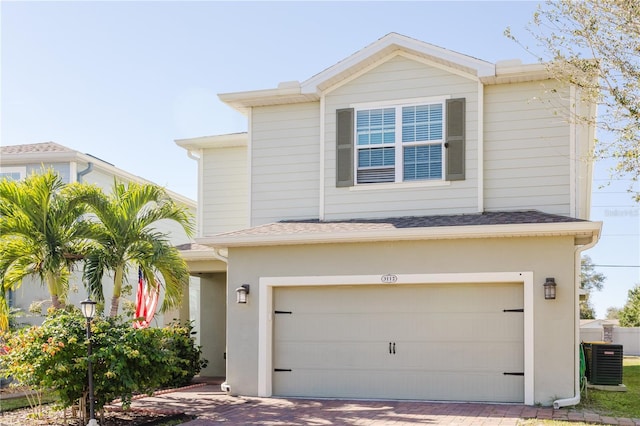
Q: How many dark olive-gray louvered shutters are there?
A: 2